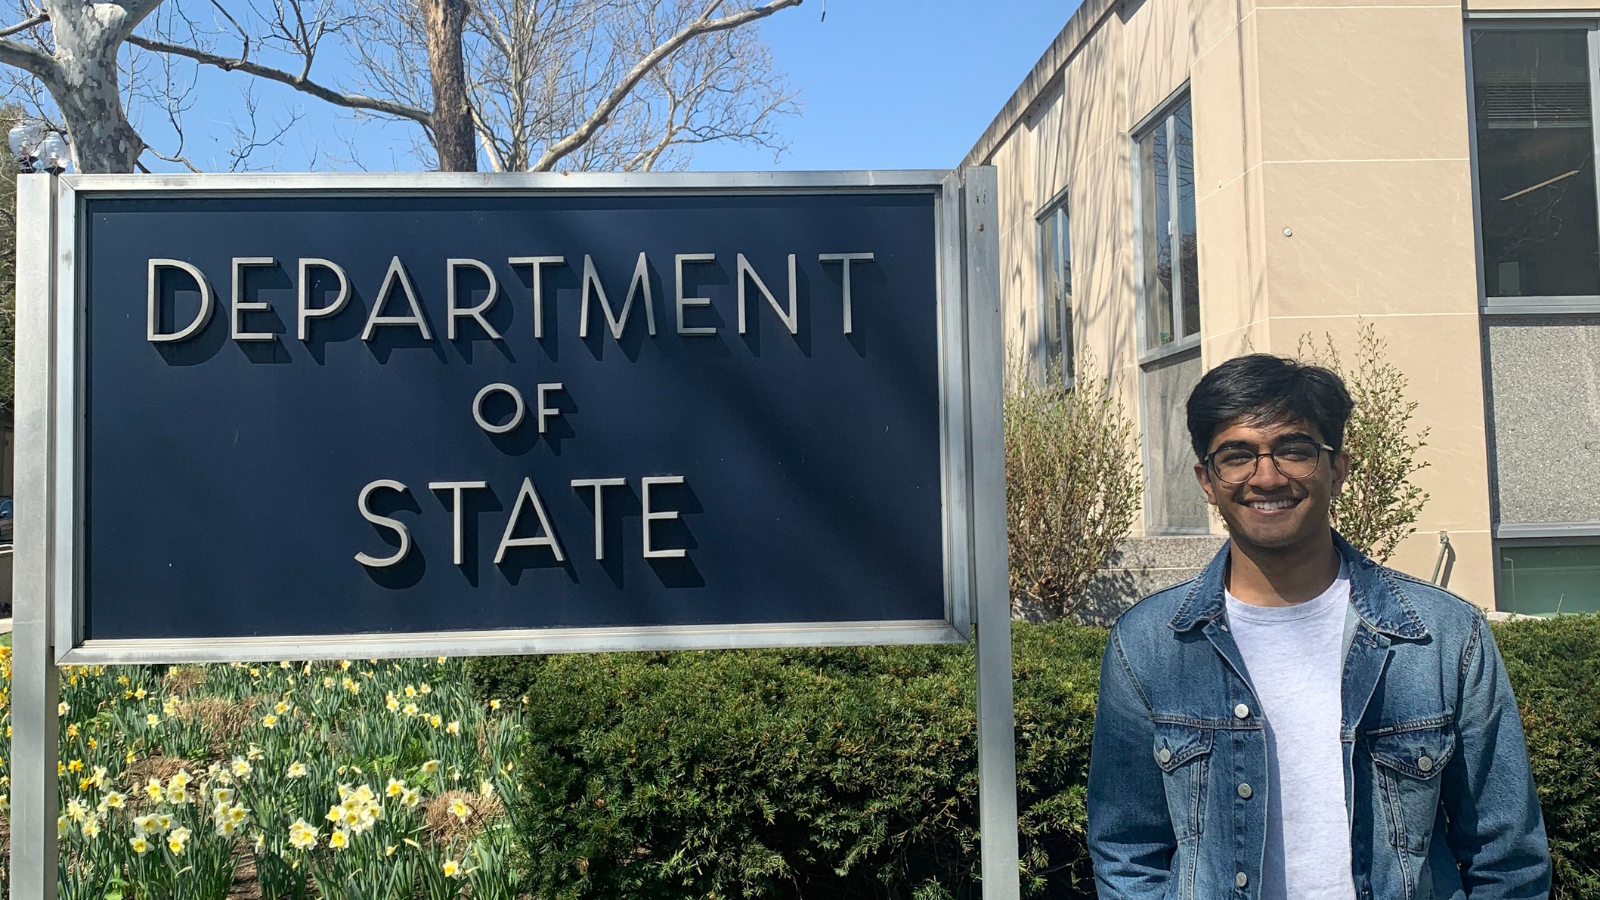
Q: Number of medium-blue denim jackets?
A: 1